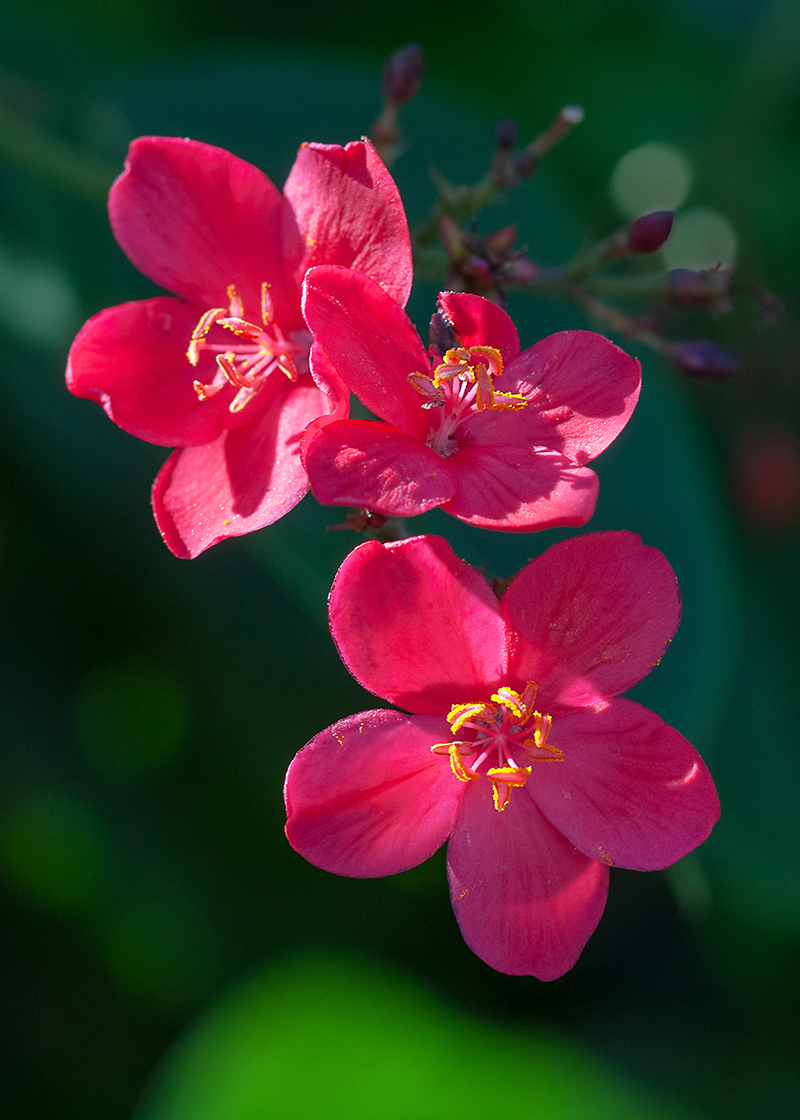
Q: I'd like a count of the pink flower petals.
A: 15